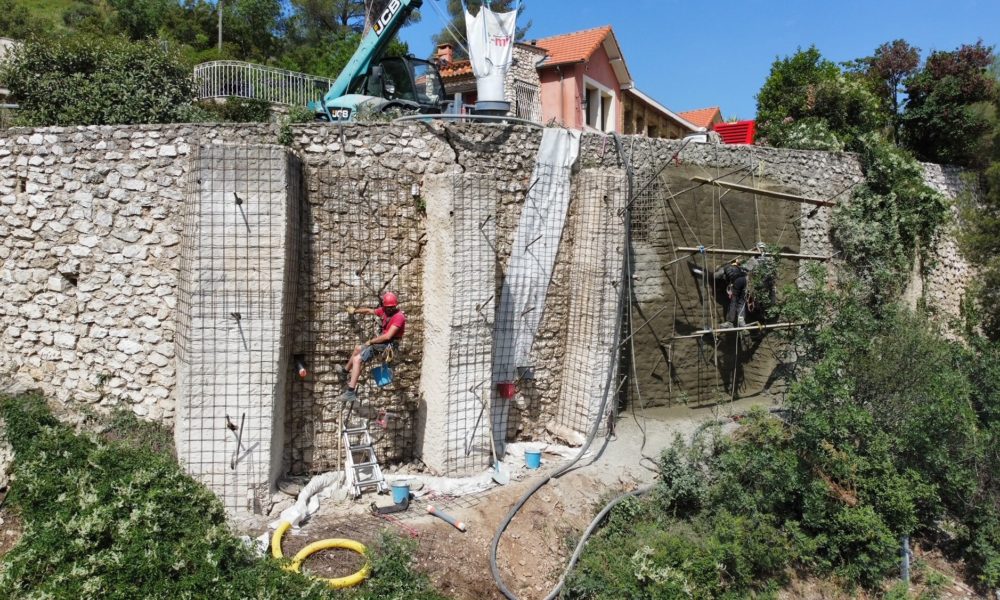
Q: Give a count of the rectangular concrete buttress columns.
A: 3